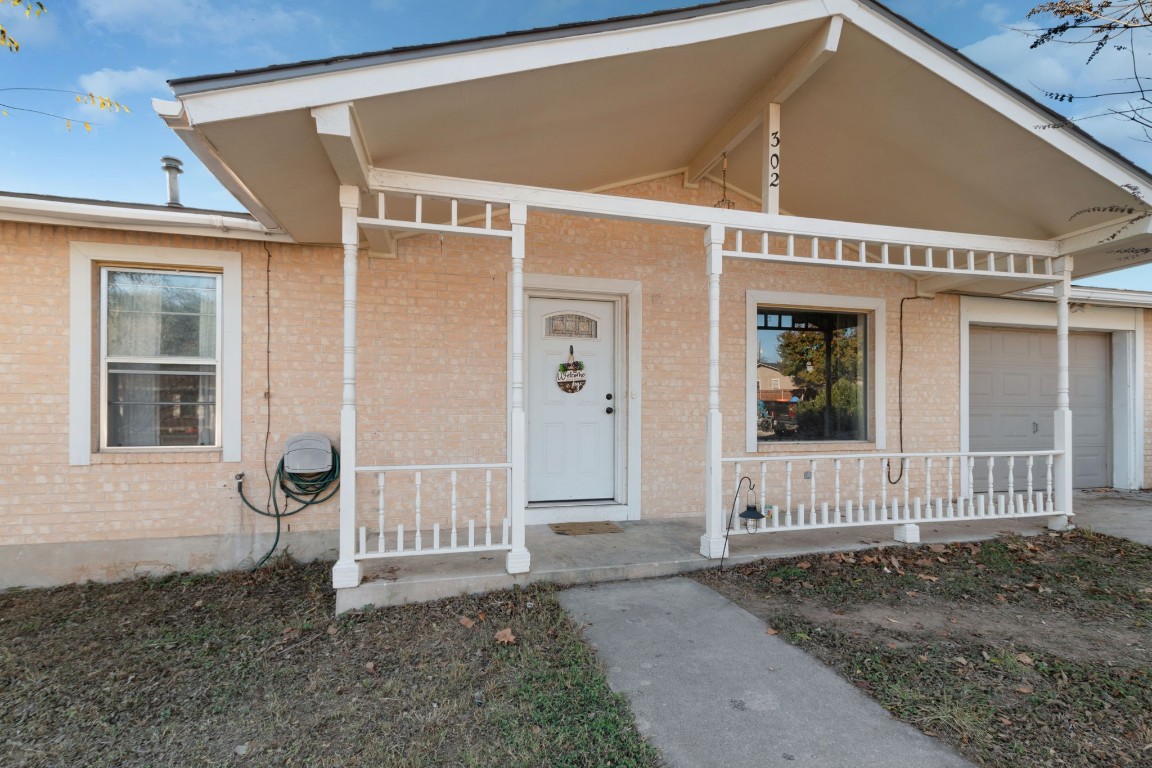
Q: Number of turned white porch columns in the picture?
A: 4